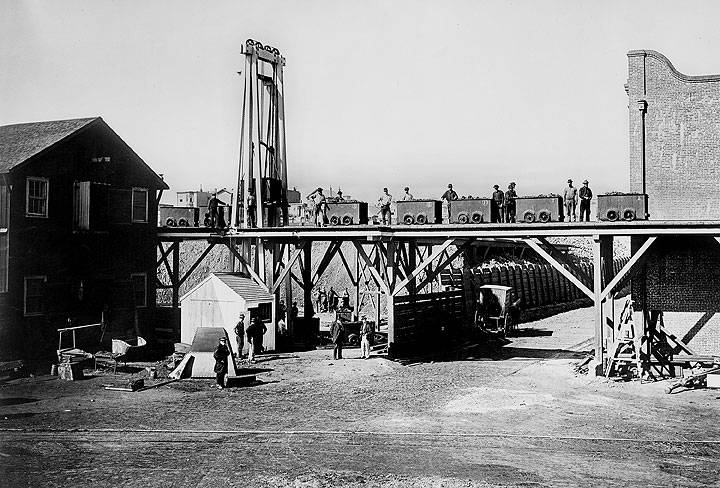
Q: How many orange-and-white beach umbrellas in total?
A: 0